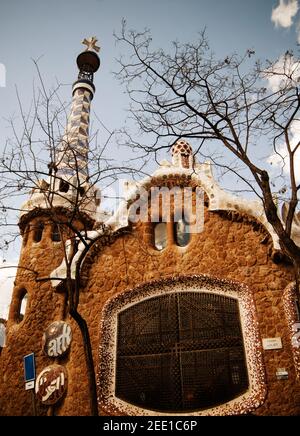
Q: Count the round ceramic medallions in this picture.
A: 2